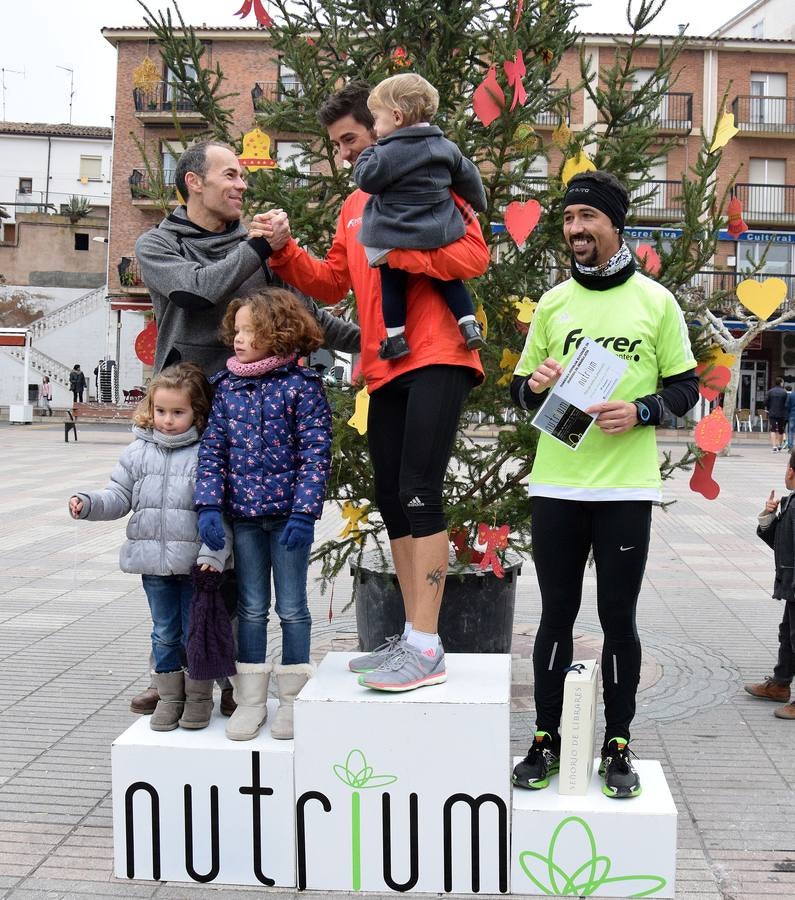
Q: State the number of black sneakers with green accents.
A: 2